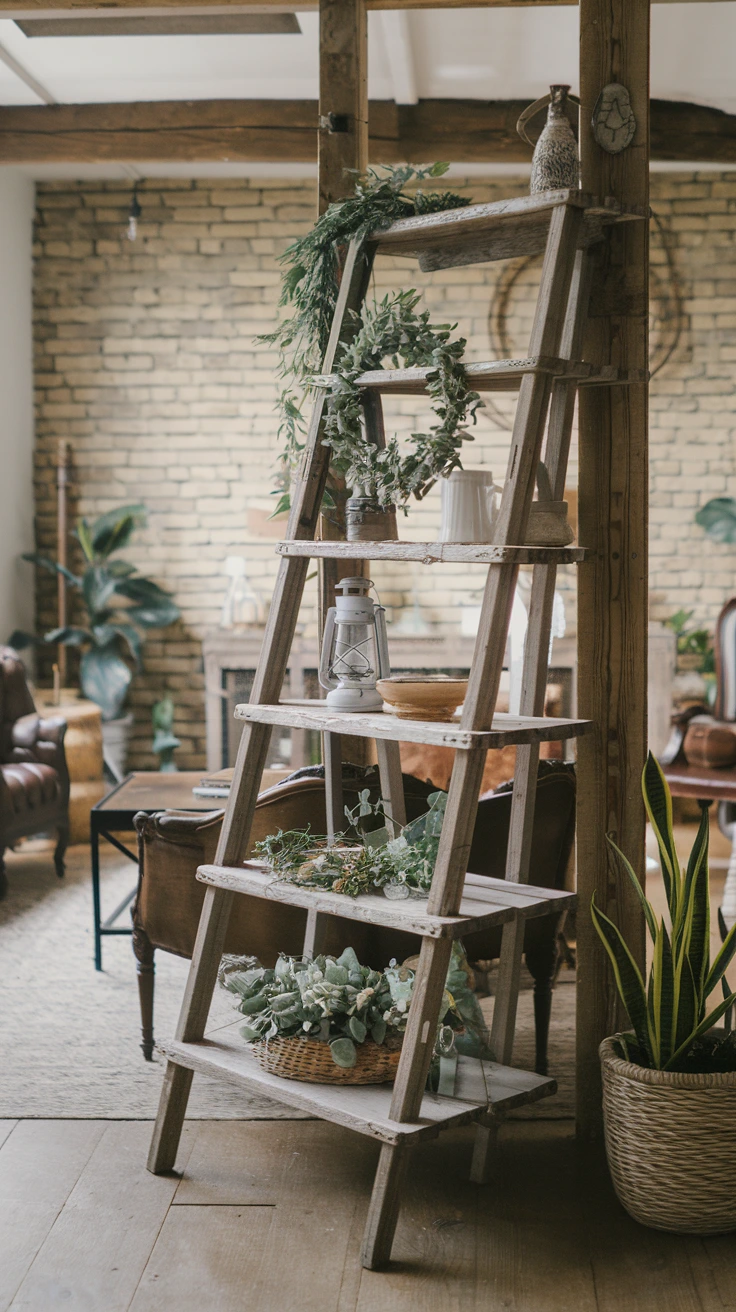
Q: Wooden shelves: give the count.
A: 6